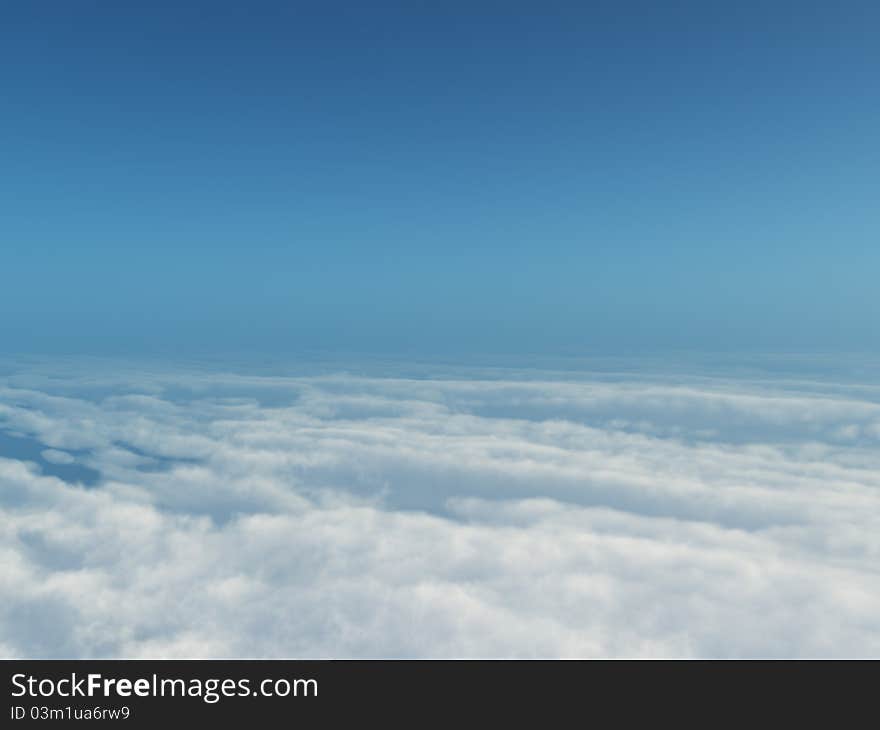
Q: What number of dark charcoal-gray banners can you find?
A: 1